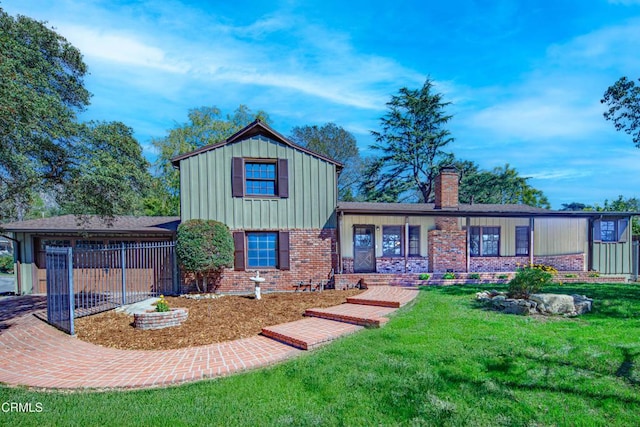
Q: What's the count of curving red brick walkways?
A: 1